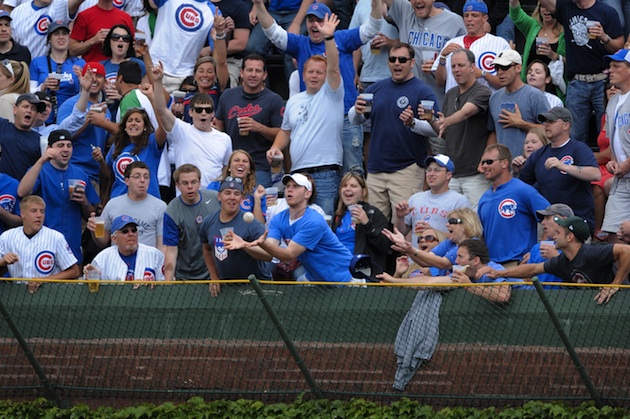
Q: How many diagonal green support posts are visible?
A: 3